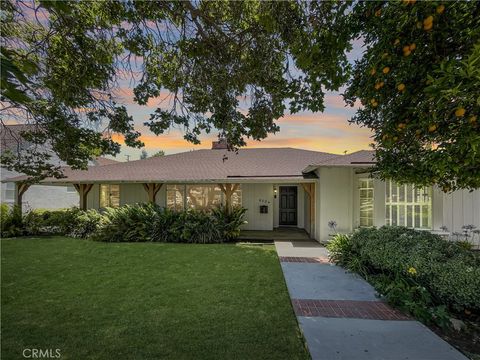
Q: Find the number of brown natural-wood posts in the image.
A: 5